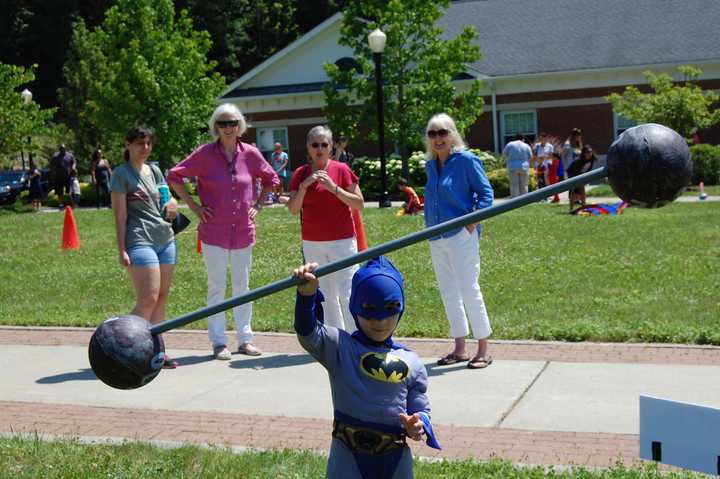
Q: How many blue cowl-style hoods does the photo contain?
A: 1